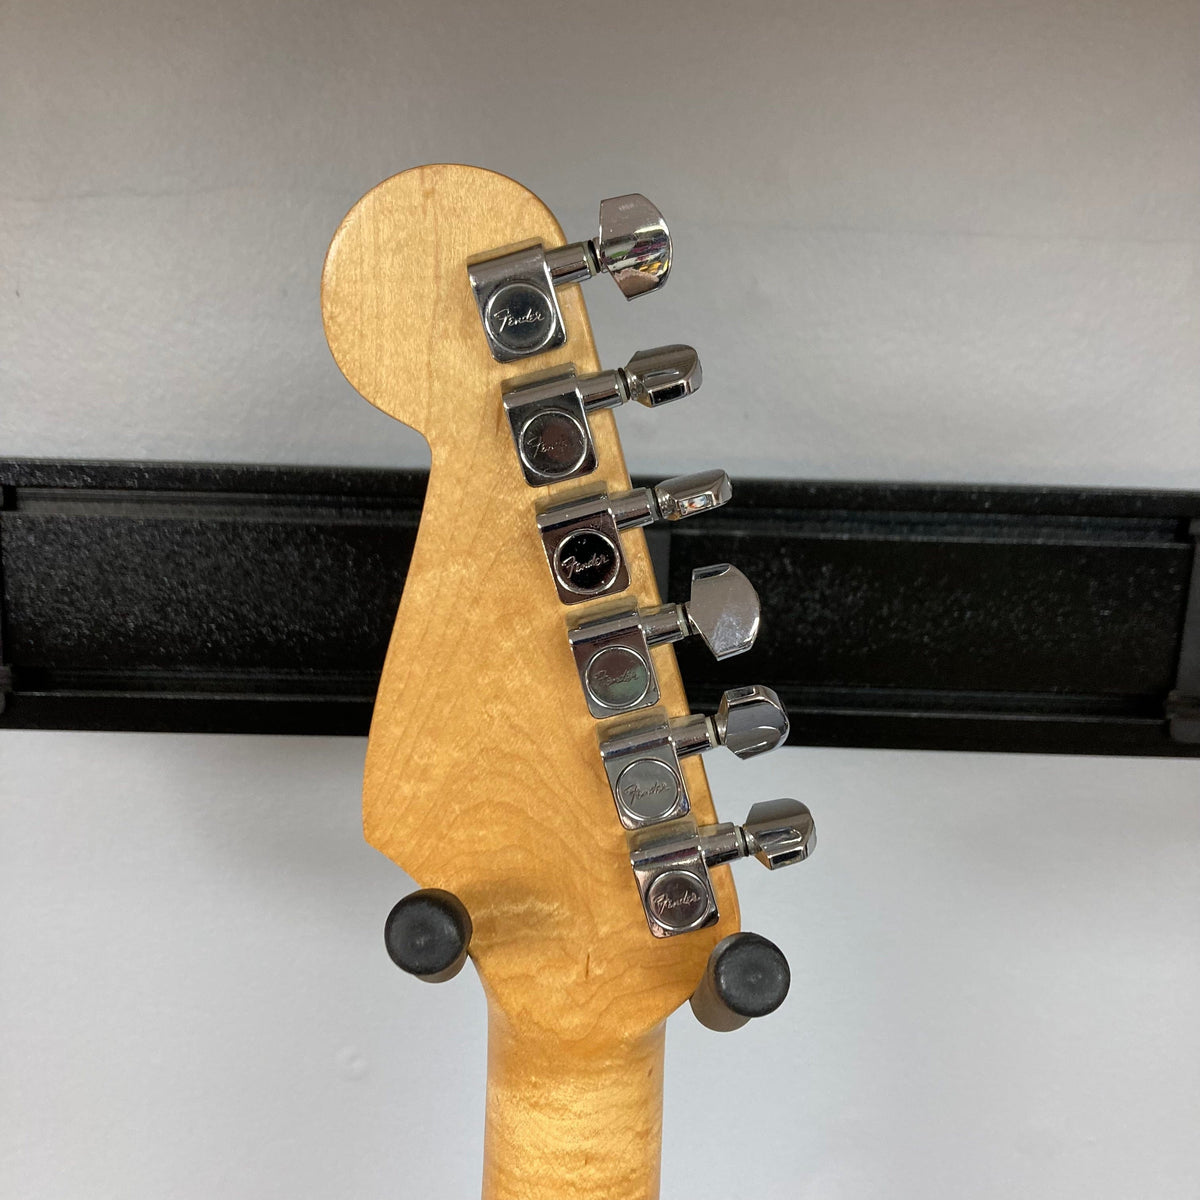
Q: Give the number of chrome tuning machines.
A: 6